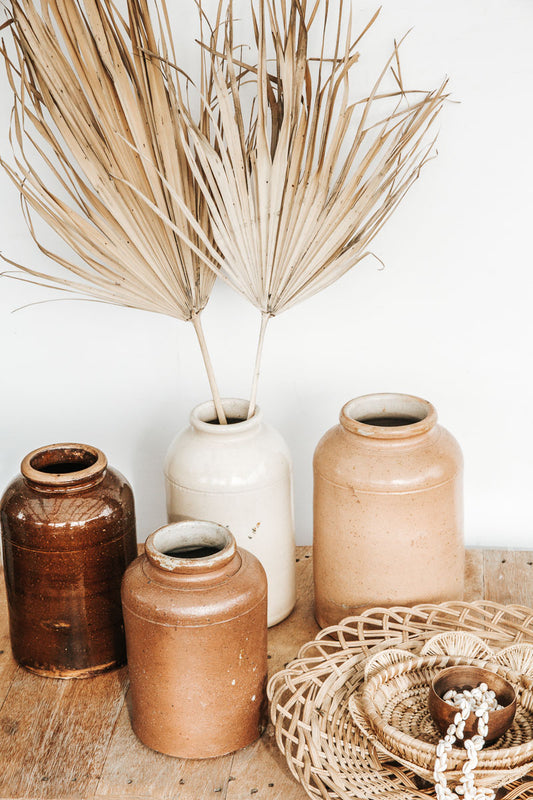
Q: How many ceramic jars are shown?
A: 4